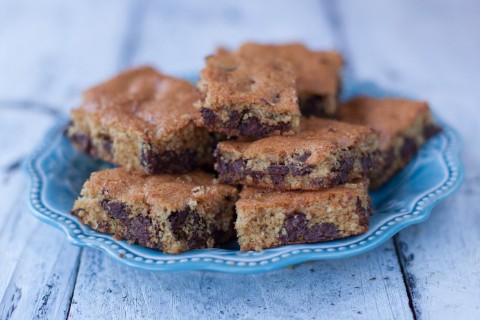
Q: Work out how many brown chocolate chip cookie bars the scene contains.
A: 7